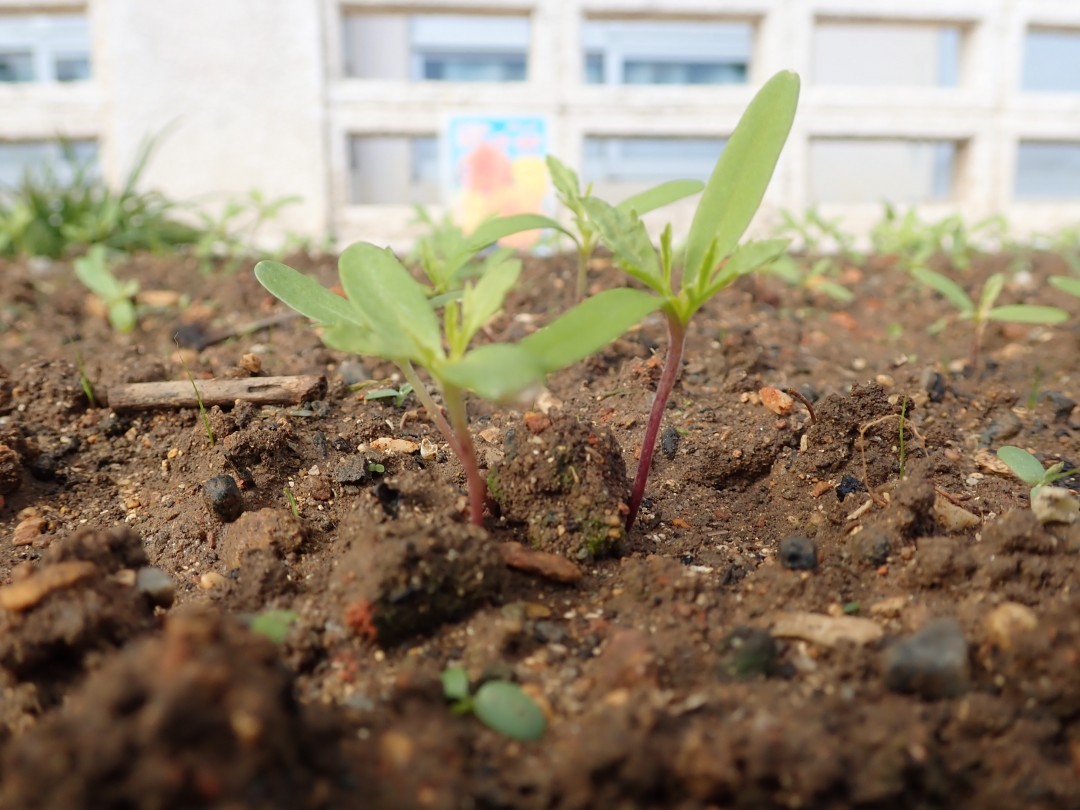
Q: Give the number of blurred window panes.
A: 10